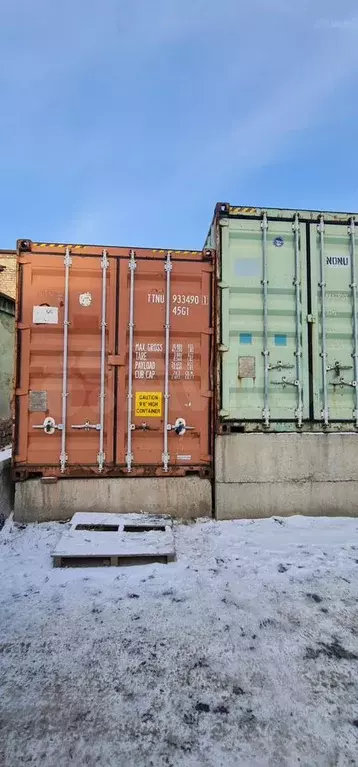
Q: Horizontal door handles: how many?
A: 8